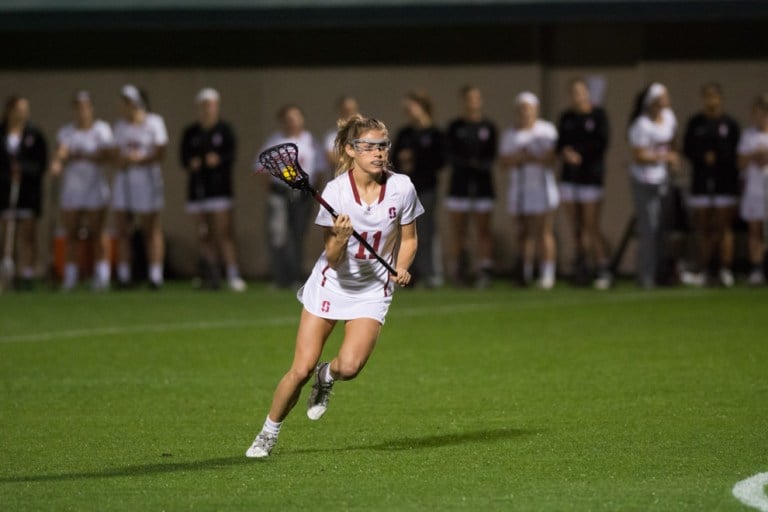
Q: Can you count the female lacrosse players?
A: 14